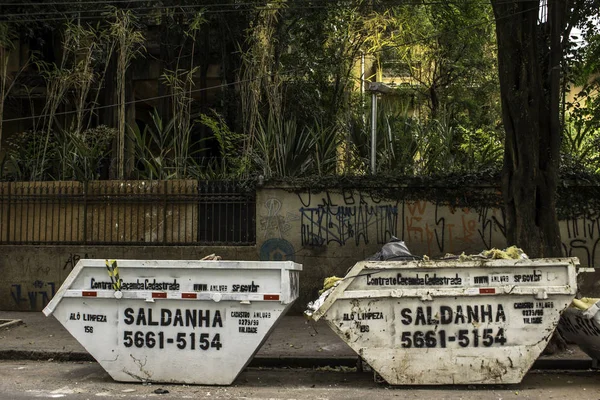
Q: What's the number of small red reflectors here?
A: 5